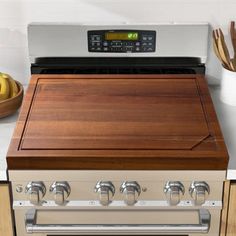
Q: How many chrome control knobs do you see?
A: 6